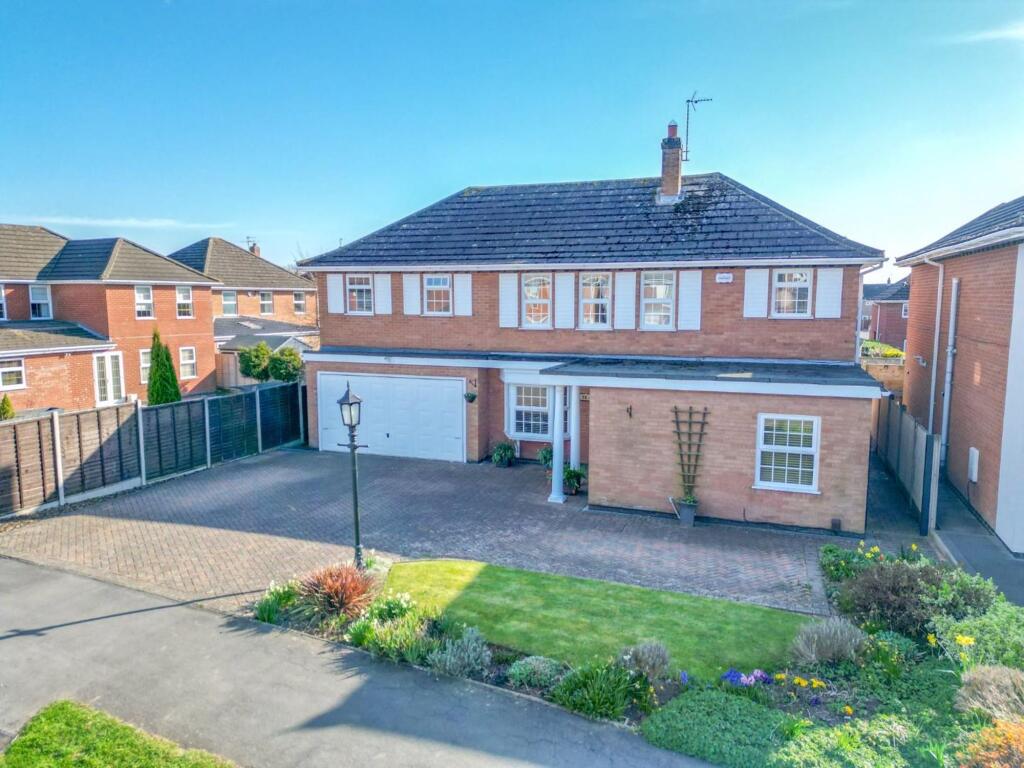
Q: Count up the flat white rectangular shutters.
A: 10